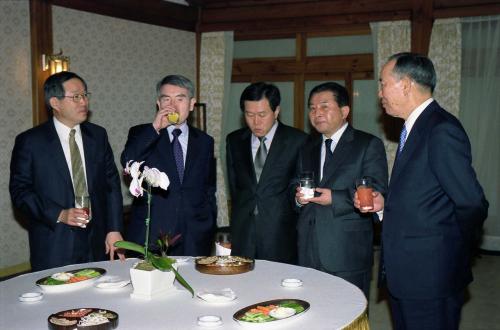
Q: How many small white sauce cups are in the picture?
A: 3